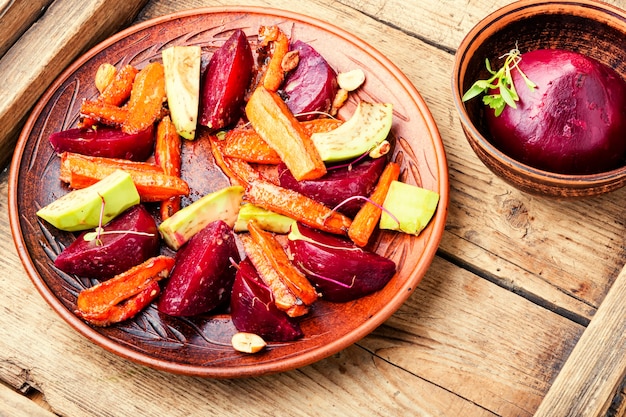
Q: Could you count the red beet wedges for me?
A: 8